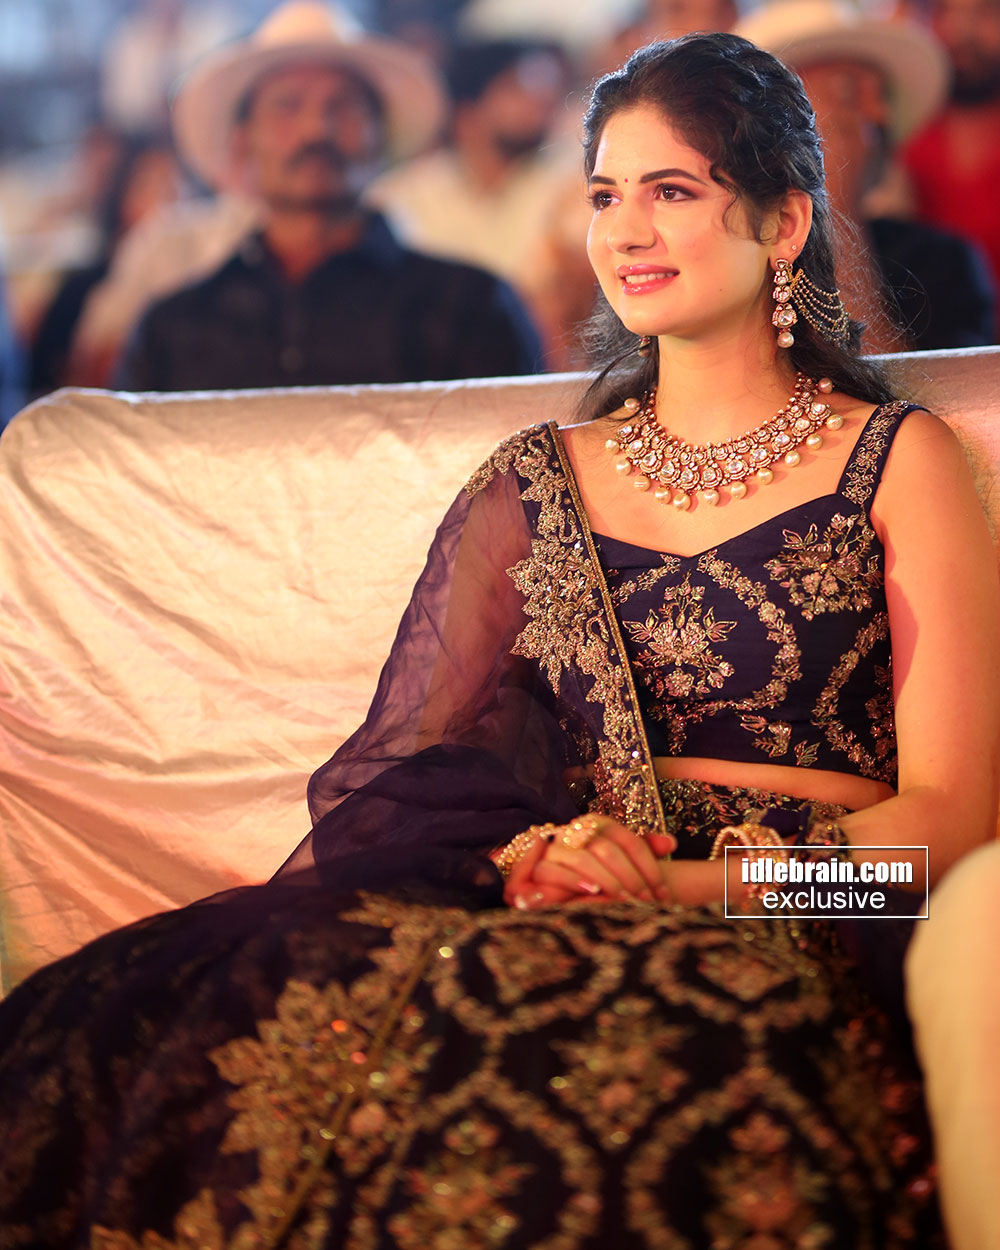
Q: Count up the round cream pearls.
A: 14